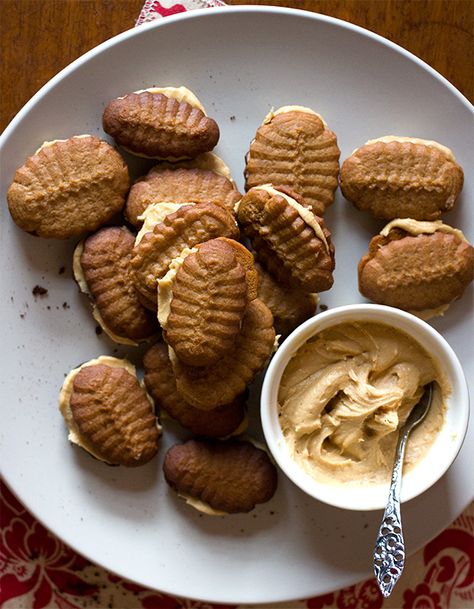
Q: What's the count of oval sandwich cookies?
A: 15